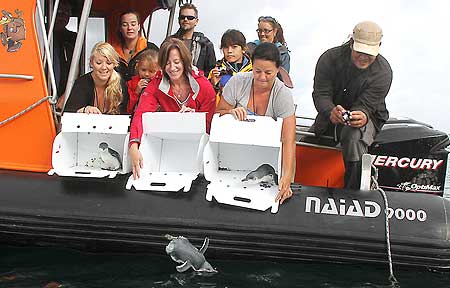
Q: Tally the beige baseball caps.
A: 1